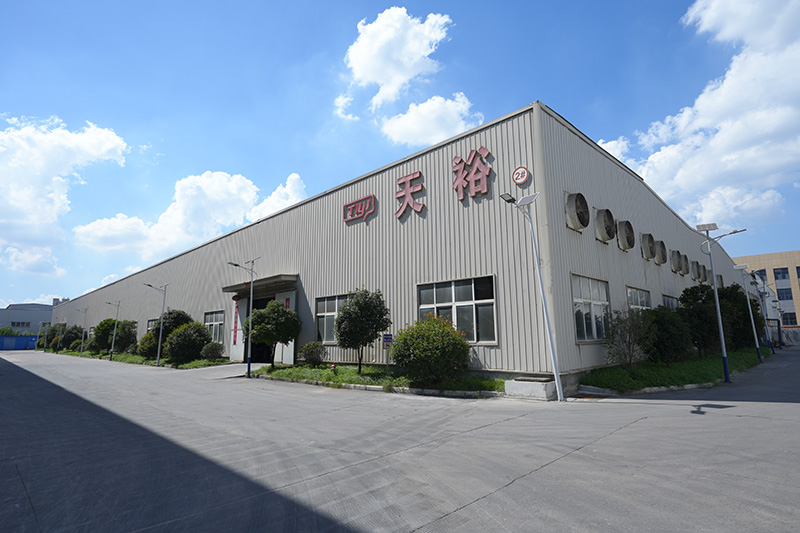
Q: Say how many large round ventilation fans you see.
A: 11